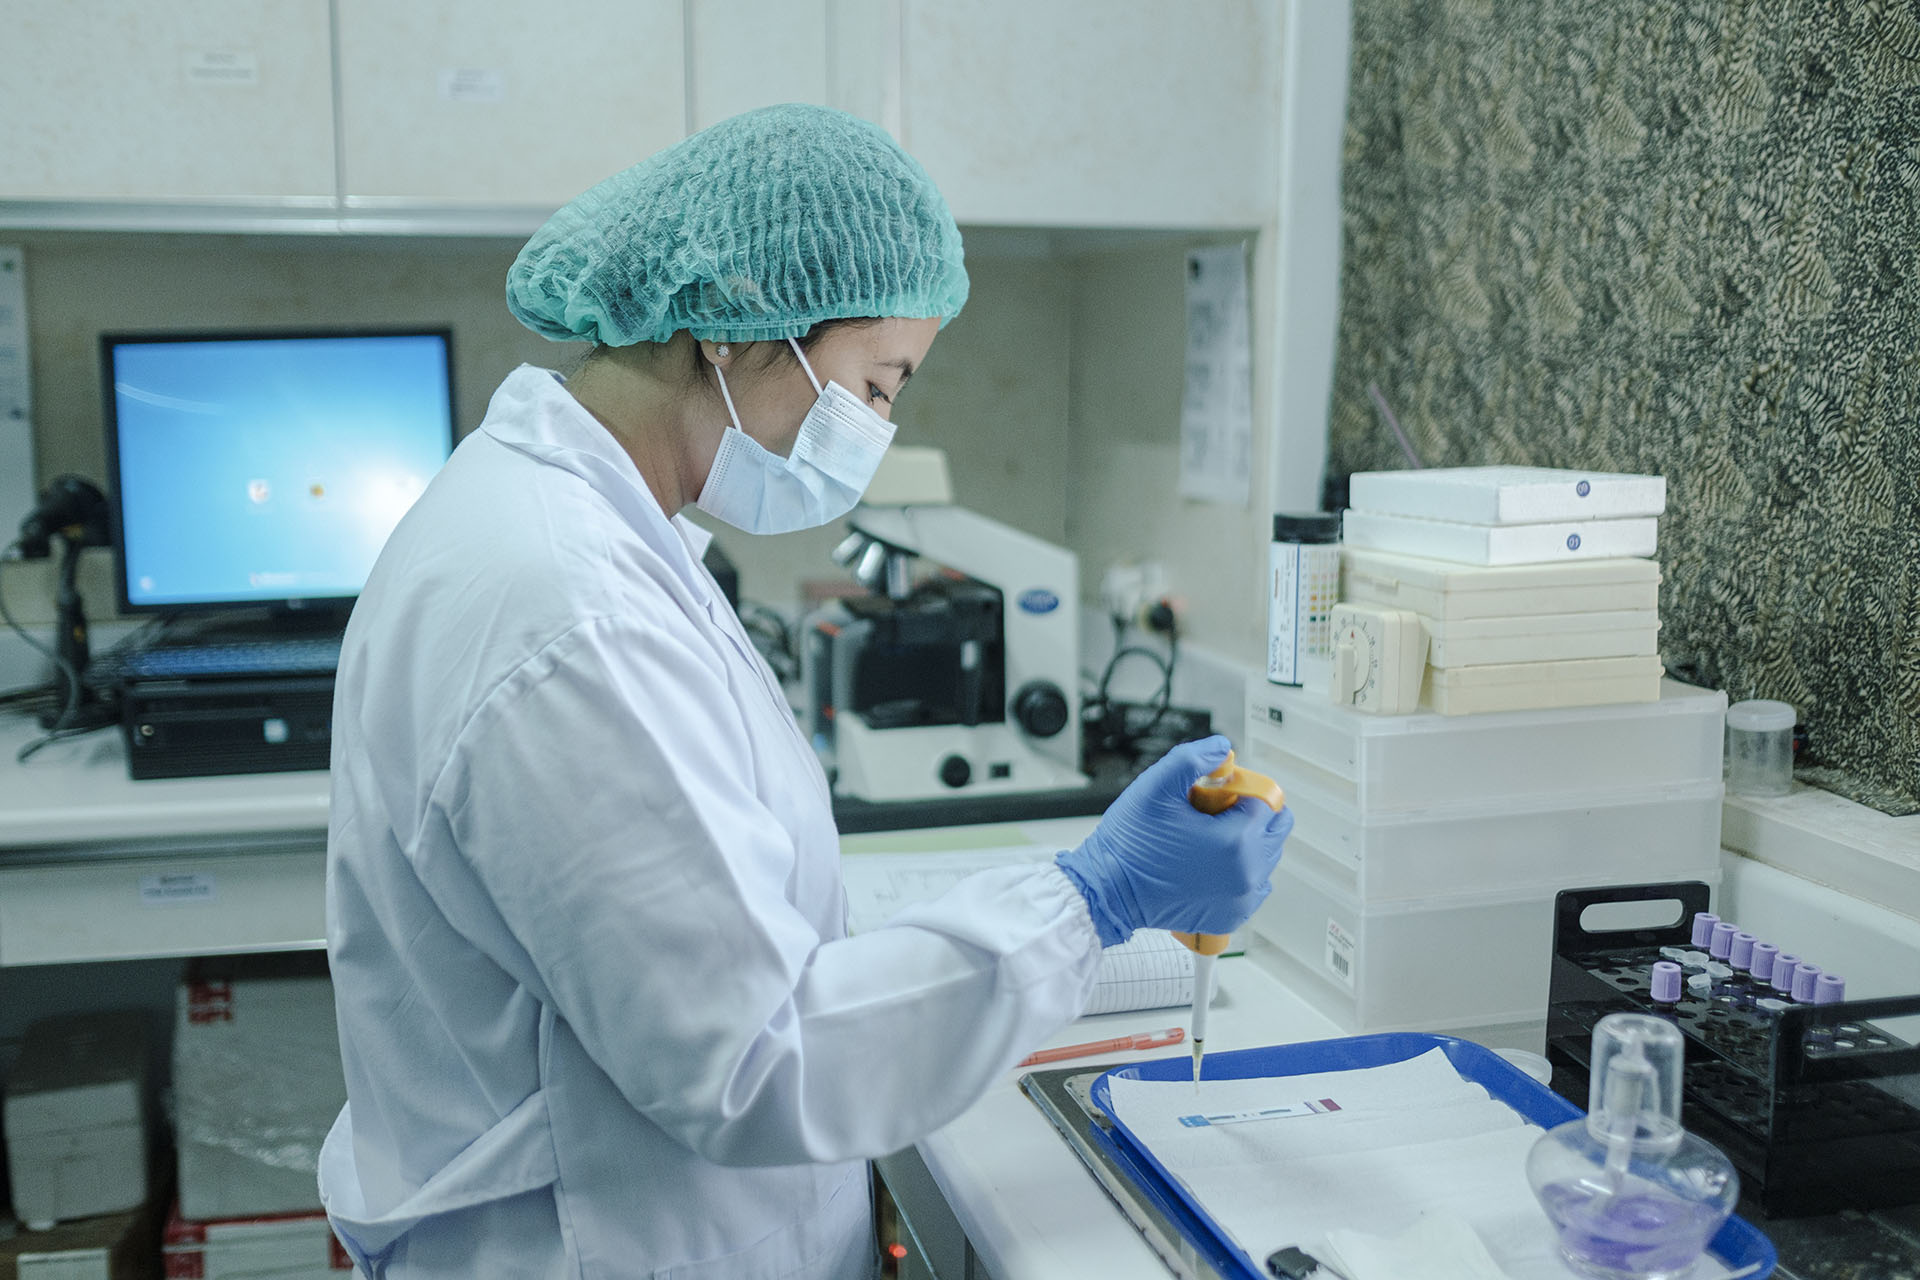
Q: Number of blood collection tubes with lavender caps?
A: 8